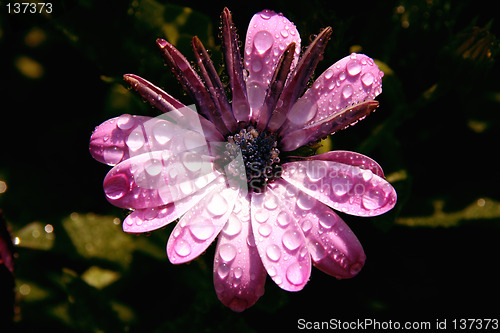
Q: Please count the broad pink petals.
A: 11